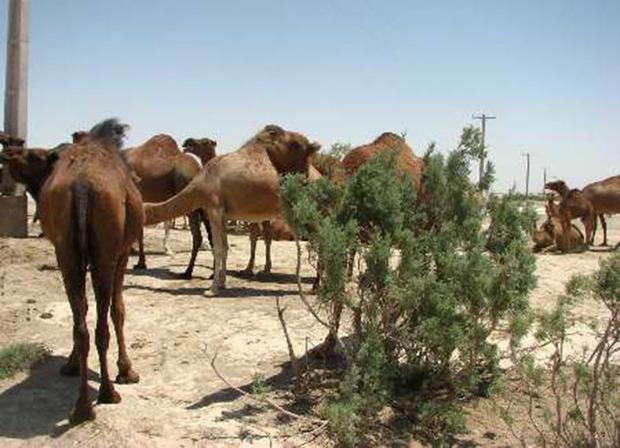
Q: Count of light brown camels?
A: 1